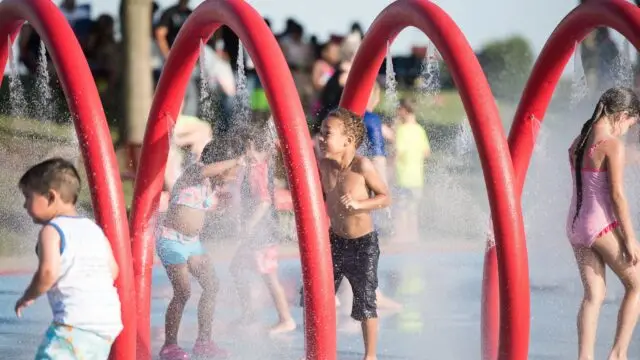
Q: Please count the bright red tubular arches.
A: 4